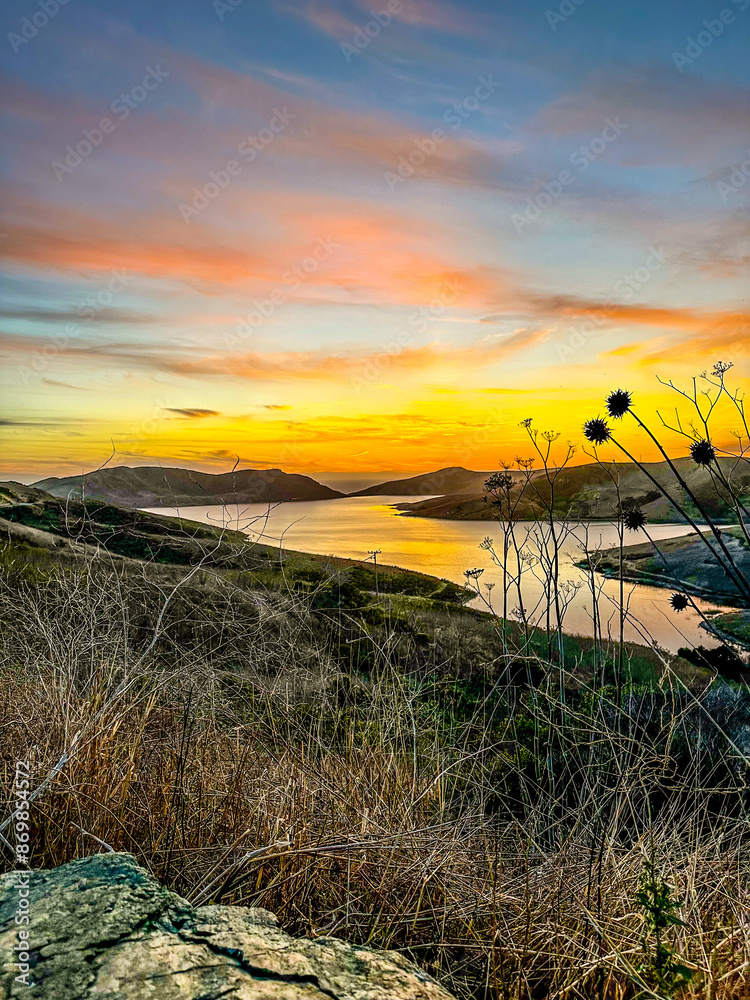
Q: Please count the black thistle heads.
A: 5